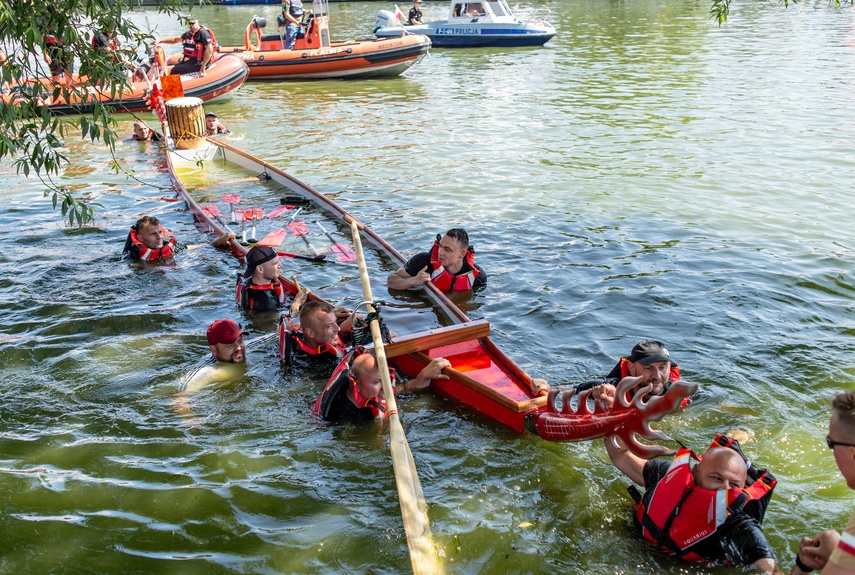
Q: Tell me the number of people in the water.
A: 10